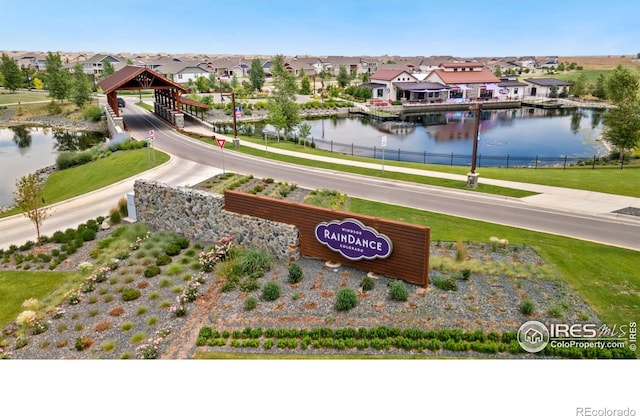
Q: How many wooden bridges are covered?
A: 1